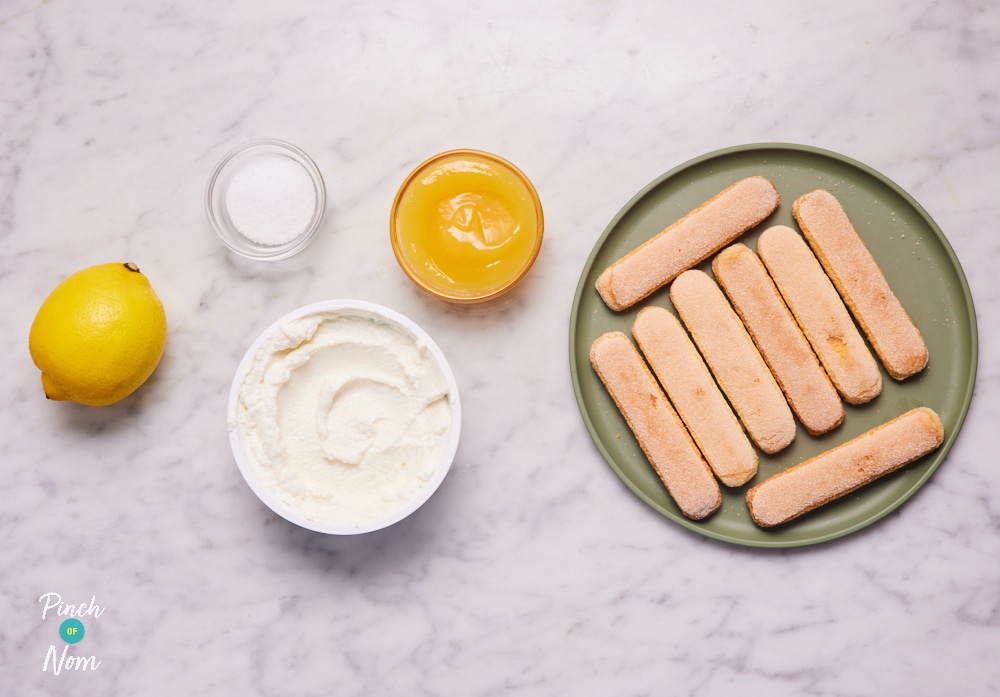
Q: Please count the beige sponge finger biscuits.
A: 8